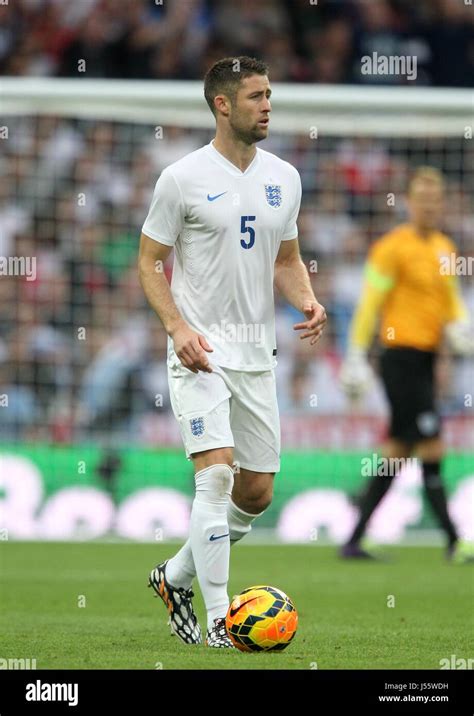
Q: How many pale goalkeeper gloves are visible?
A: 2